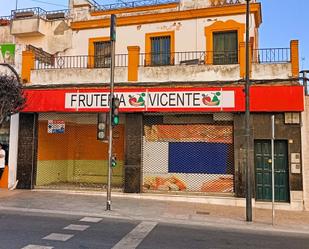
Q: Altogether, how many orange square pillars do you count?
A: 4